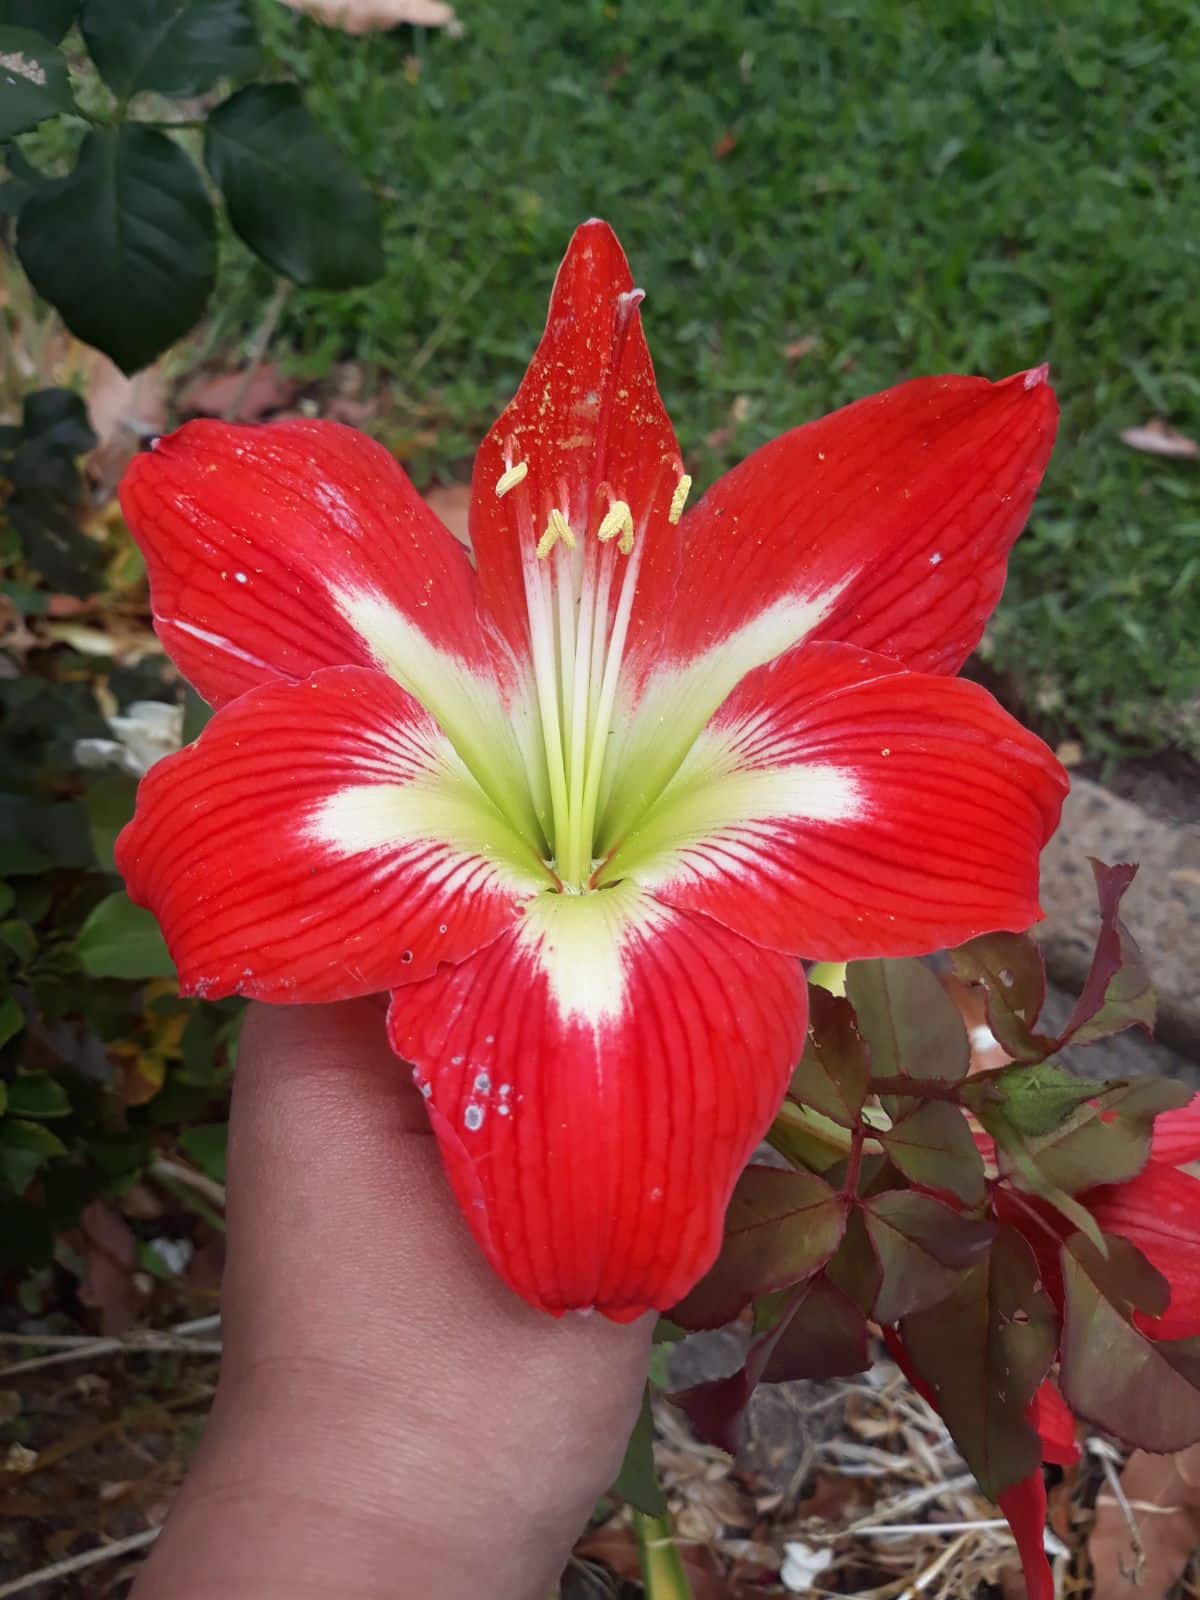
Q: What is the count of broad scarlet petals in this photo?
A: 6